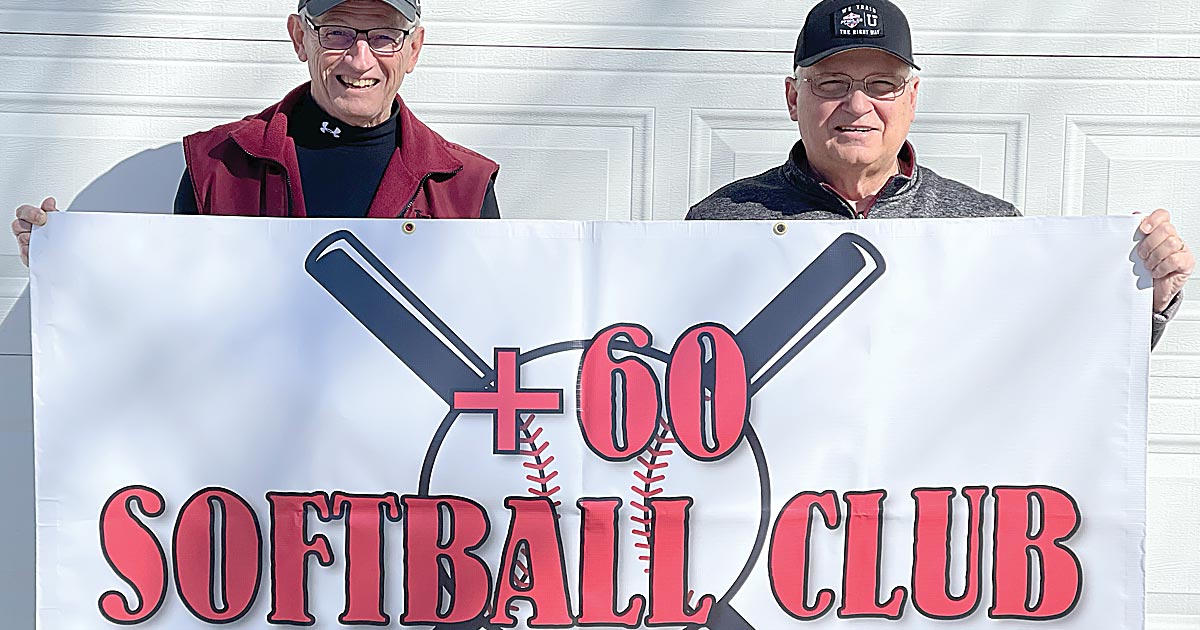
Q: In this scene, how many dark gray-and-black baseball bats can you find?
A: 2